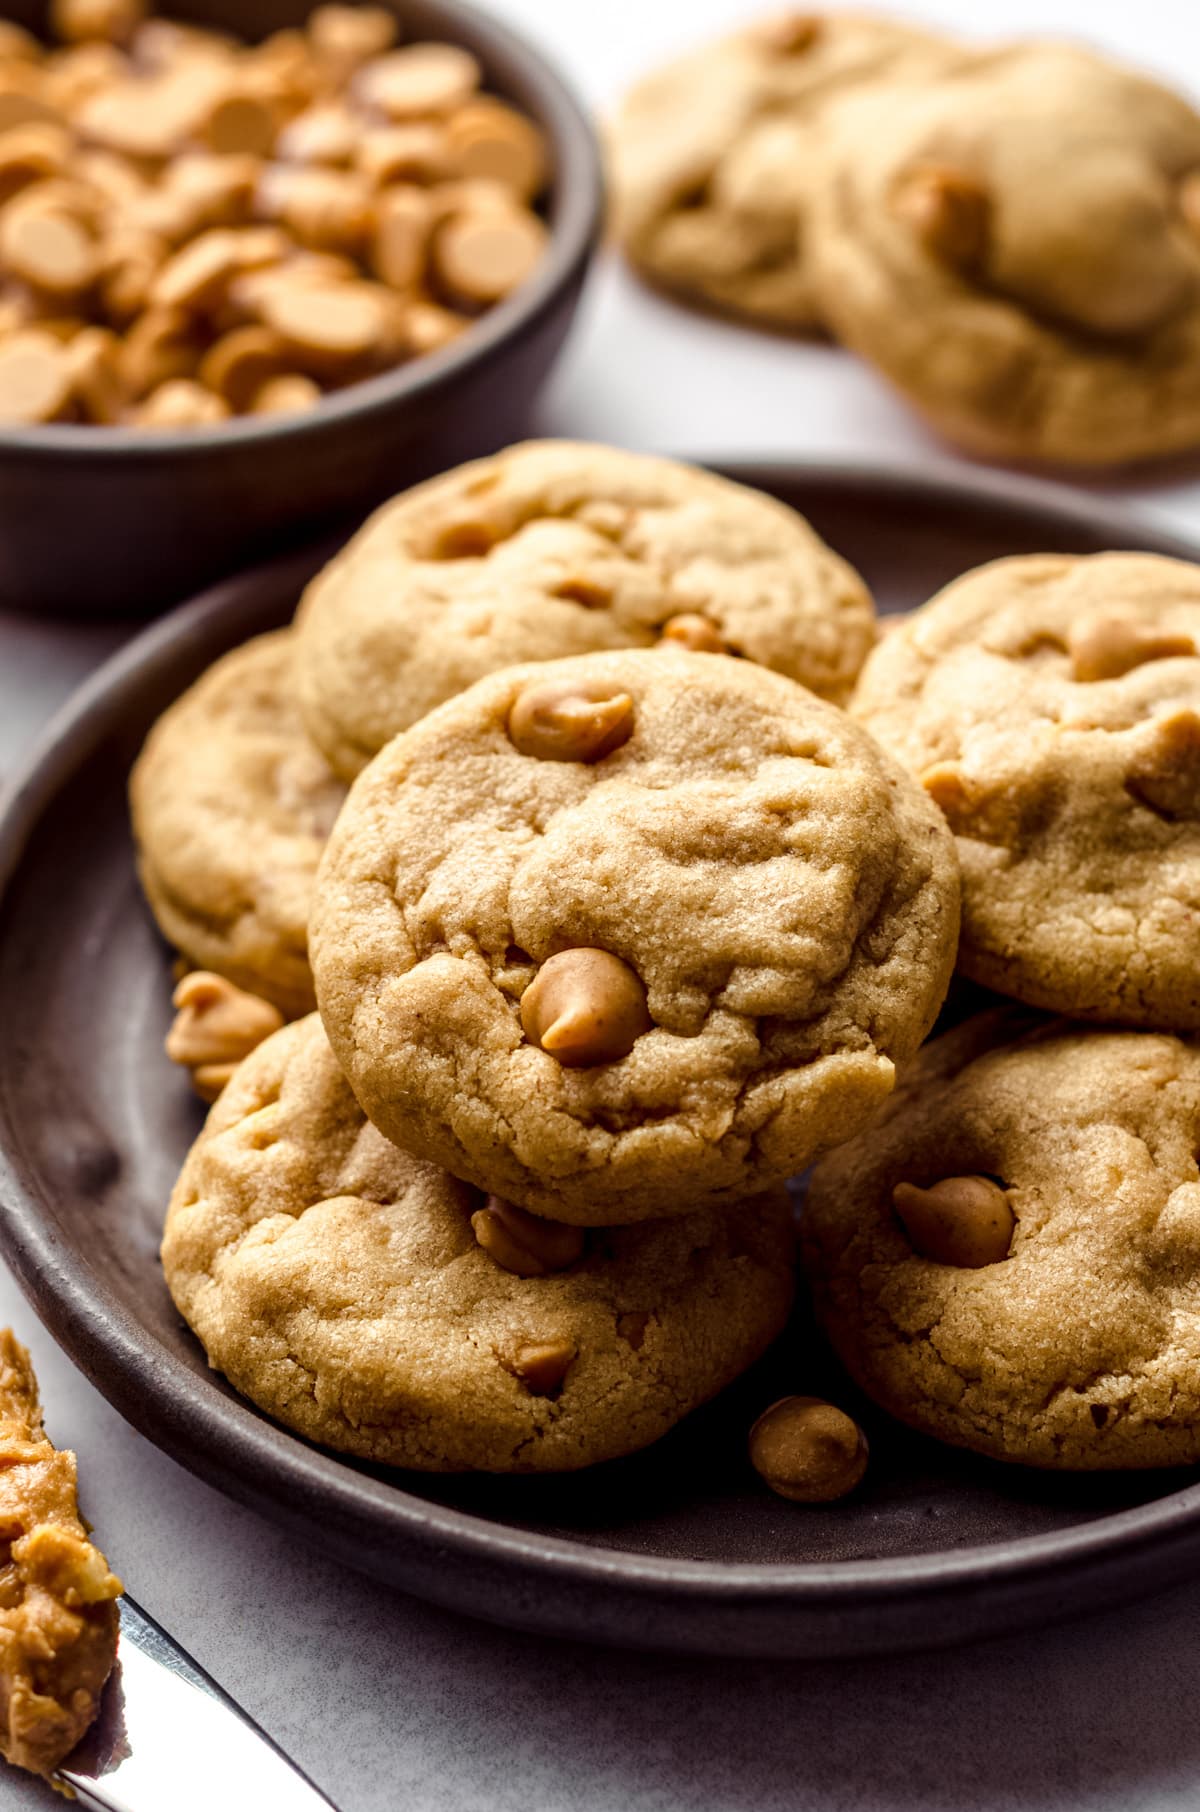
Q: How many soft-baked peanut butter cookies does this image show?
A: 8